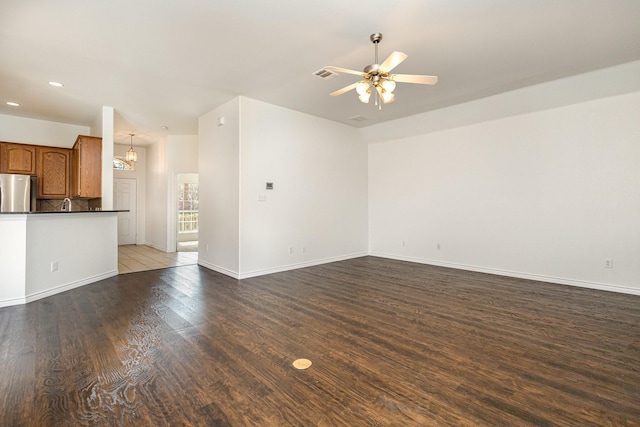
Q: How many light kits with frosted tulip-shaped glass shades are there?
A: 1